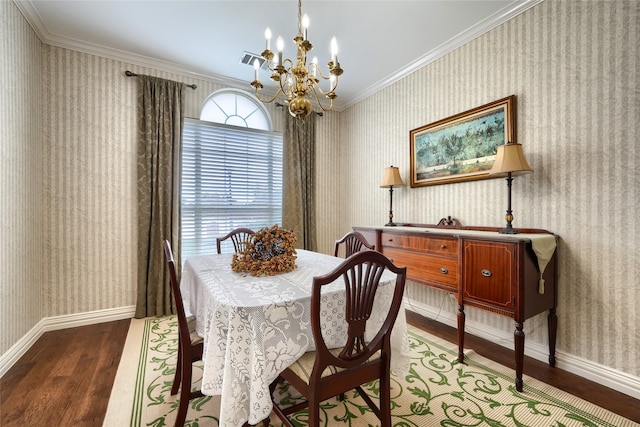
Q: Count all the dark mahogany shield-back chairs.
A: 4